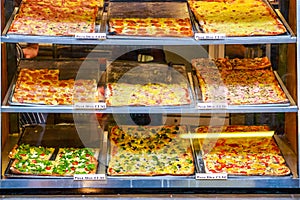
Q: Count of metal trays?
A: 9